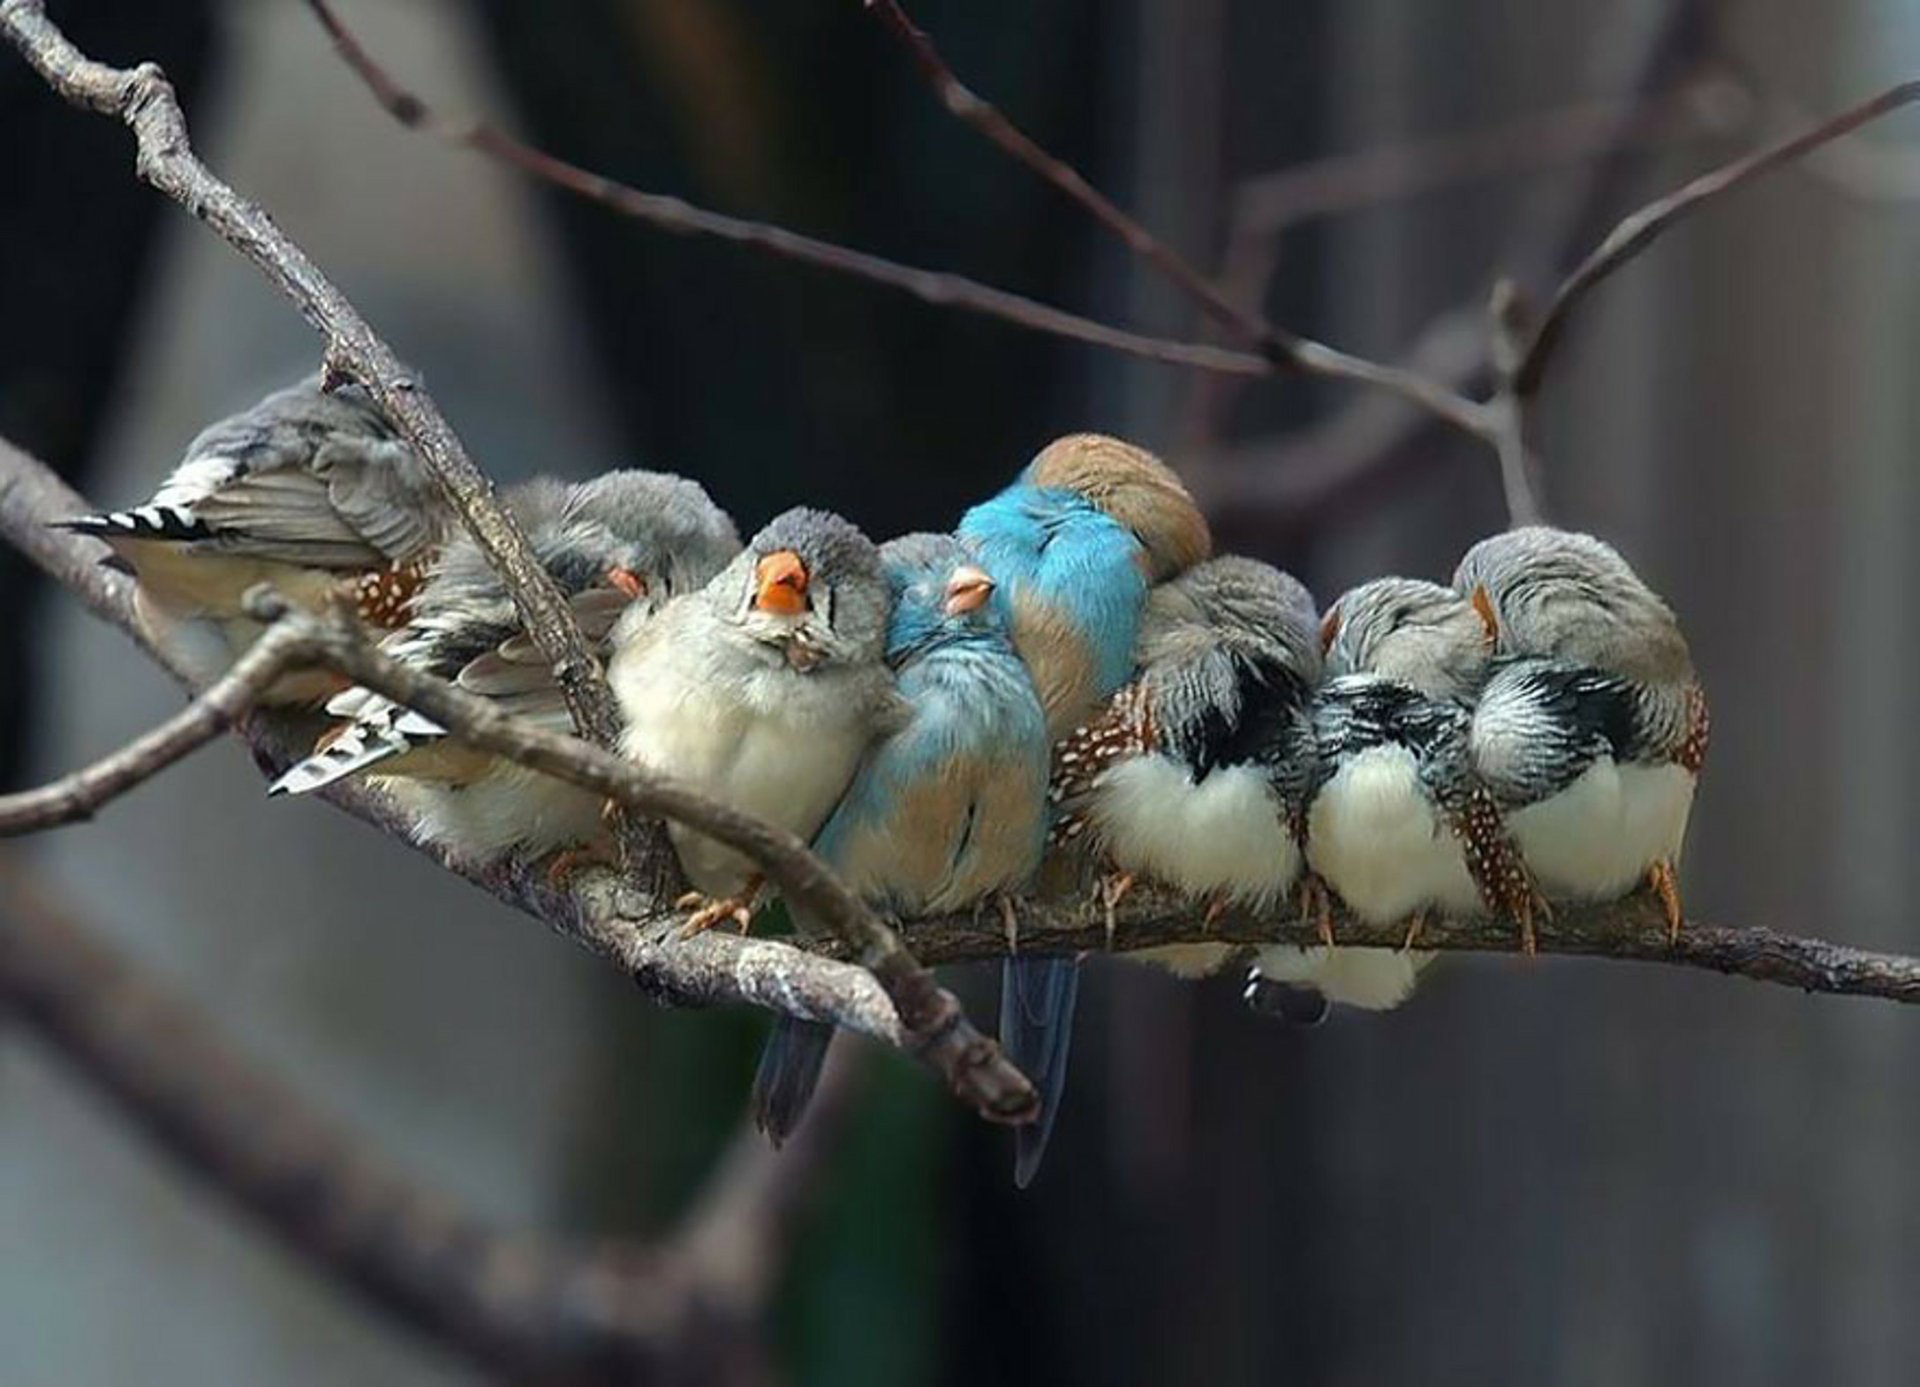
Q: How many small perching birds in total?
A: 8